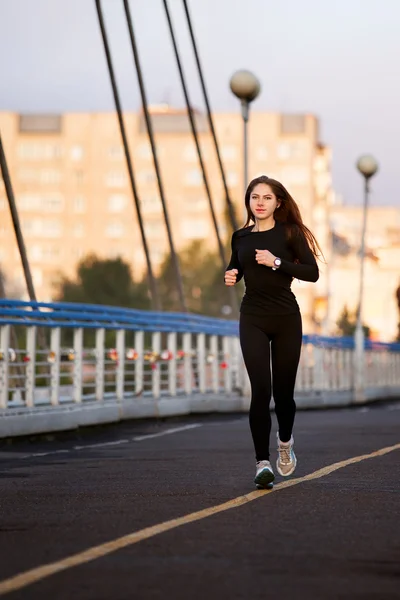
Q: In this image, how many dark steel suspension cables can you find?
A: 5